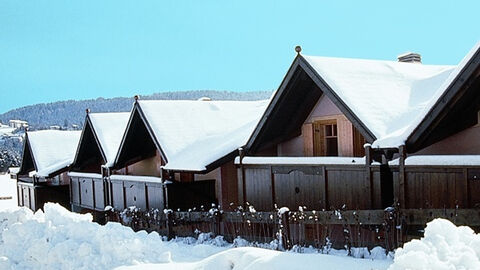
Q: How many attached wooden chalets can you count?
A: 5